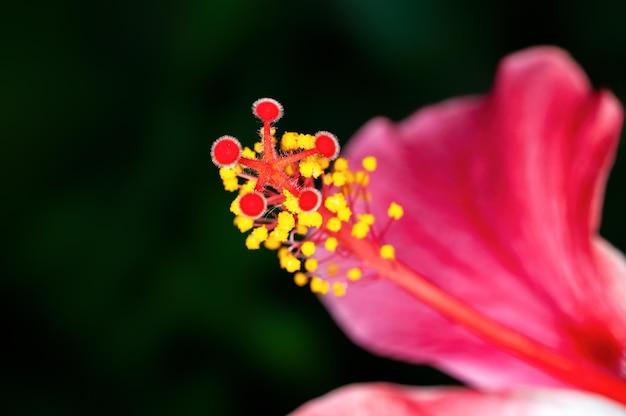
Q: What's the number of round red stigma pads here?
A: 5